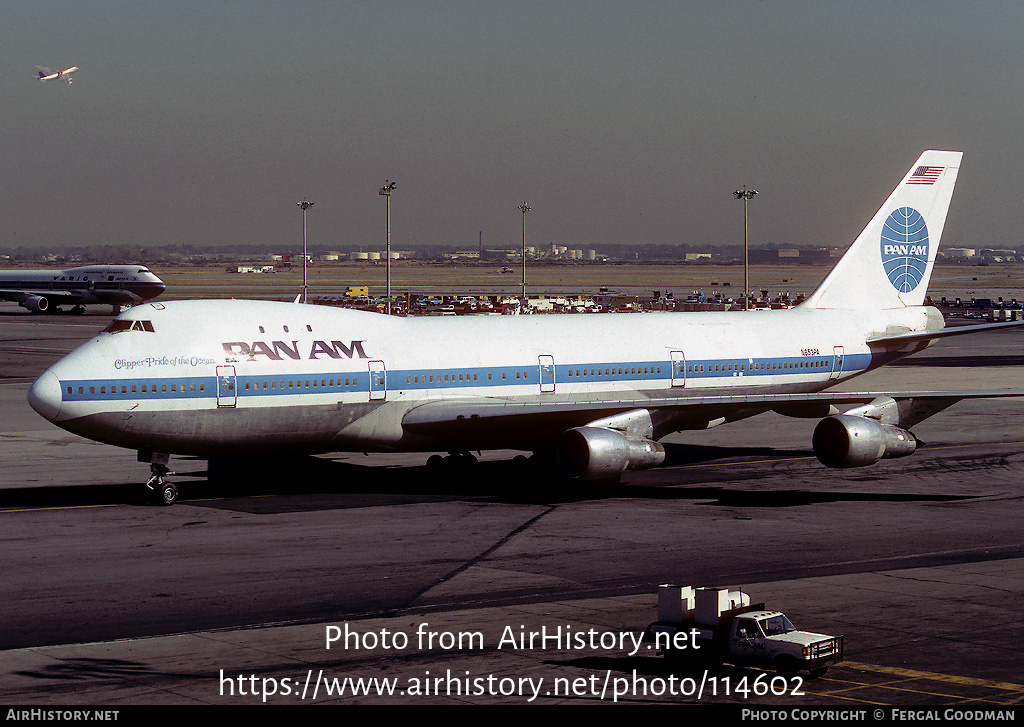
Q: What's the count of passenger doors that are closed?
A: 5